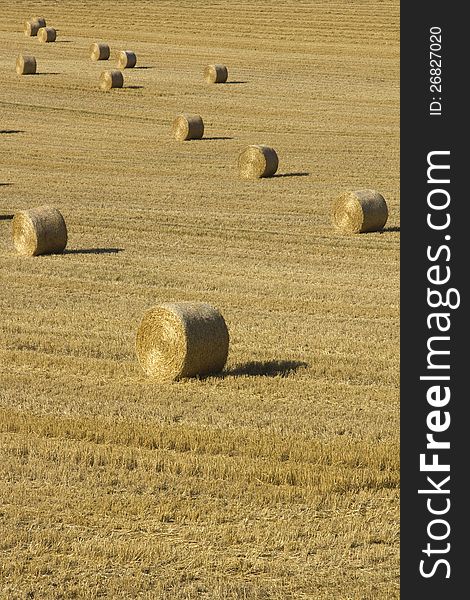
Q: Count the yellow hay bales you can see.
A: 13